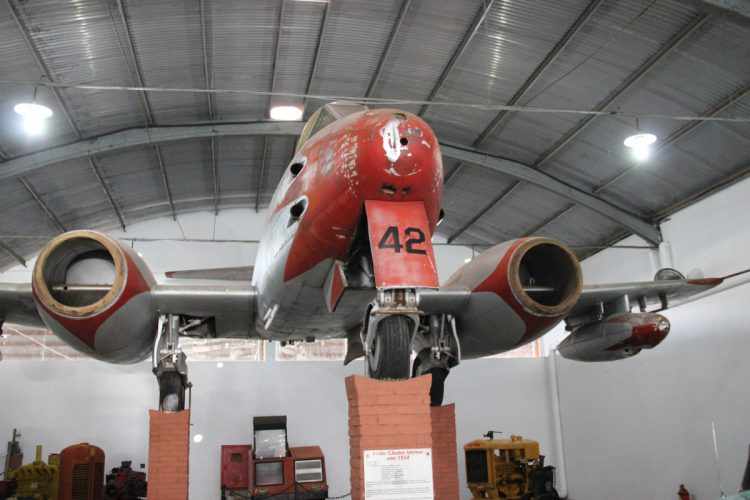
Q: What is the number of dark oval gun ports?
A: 2